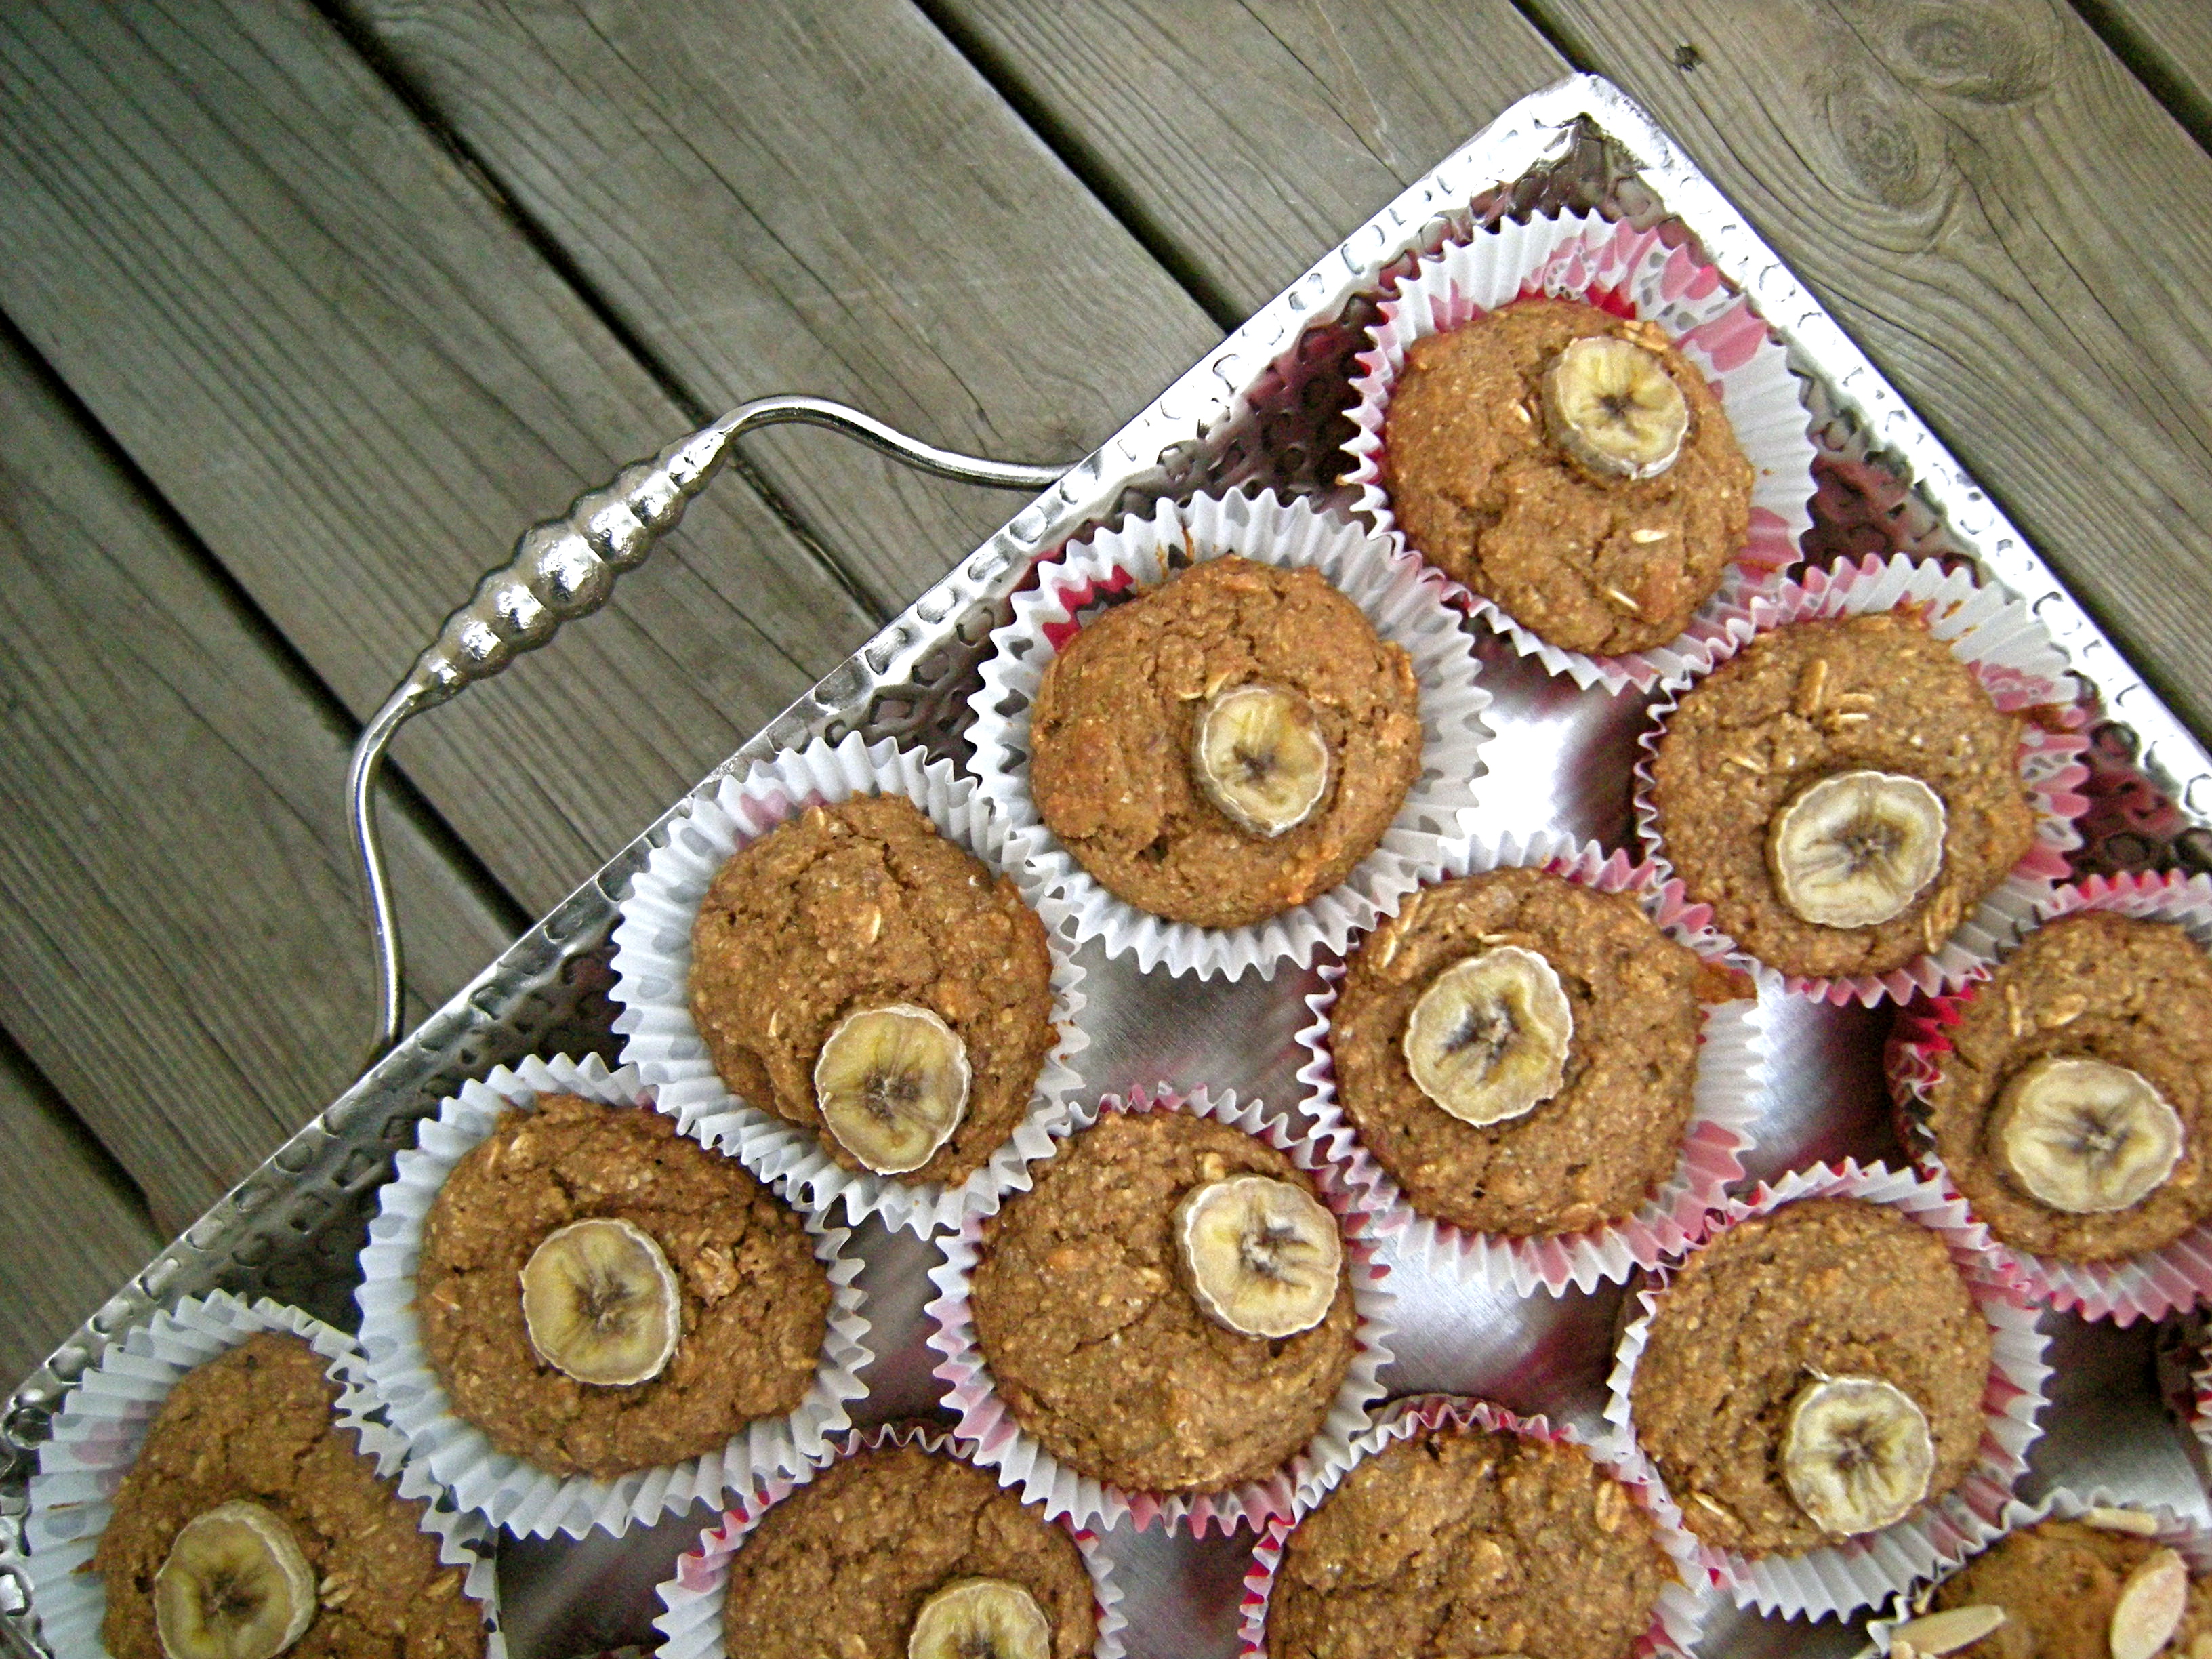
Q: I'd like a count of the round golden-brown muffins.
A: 13